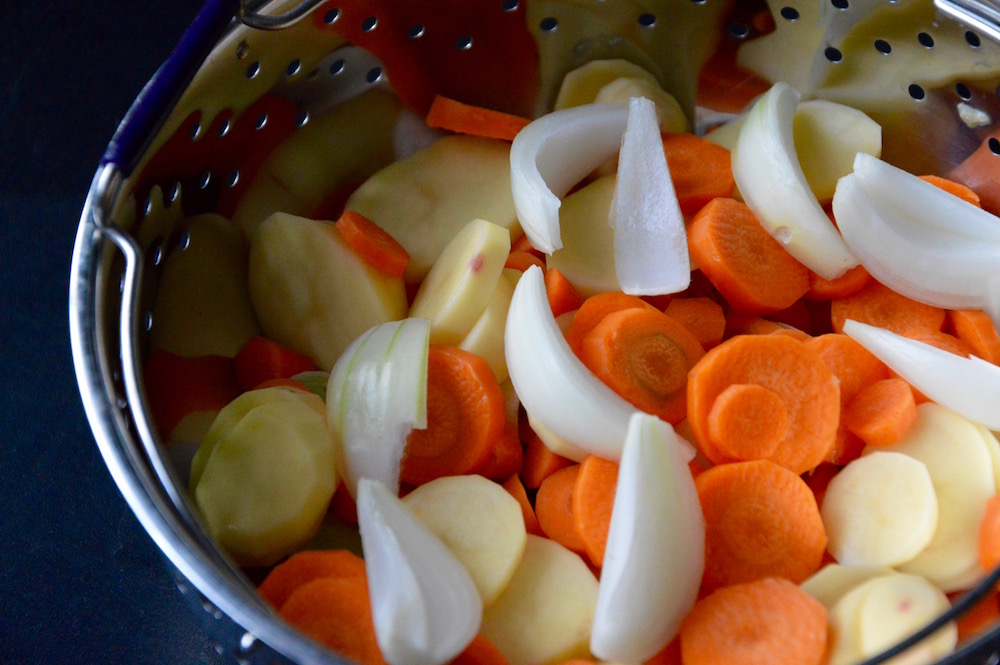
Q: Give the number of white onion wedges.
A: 9